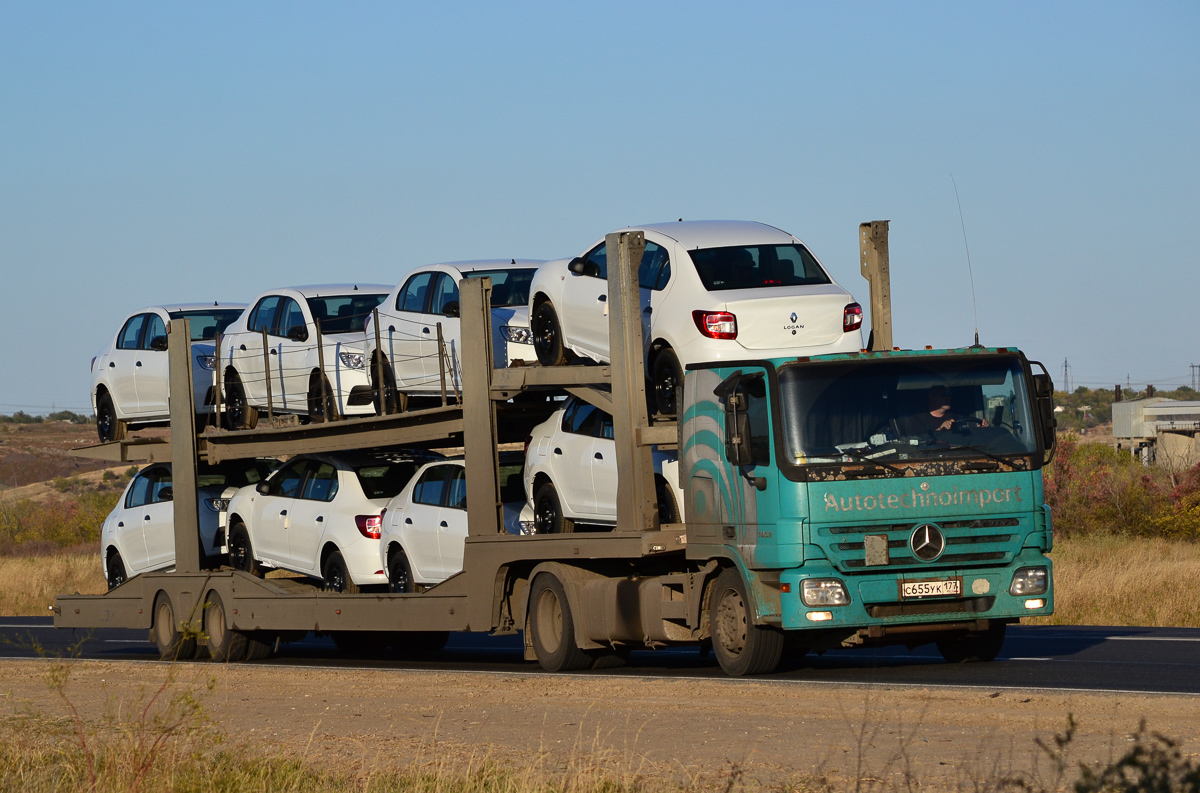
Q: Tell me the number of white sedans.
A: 8